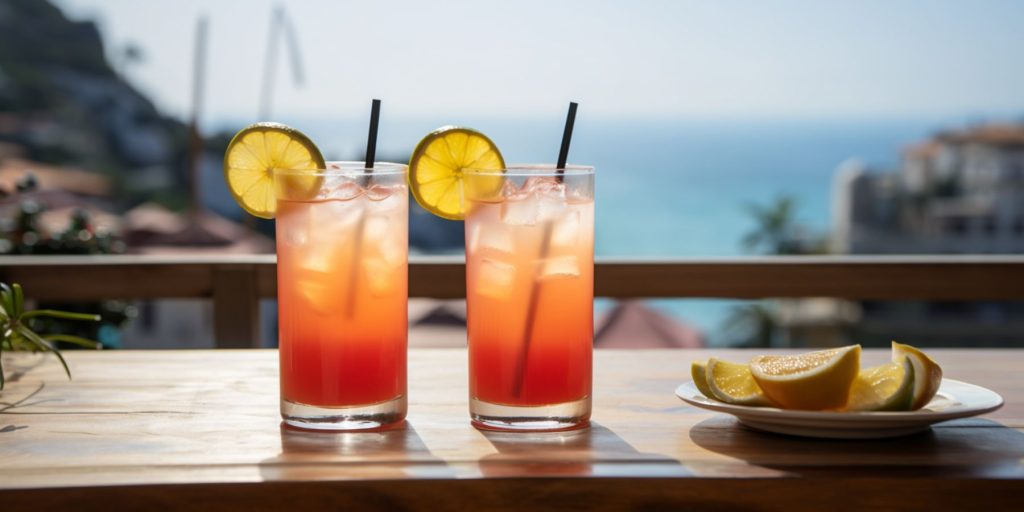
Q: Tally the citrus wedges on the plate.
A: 5